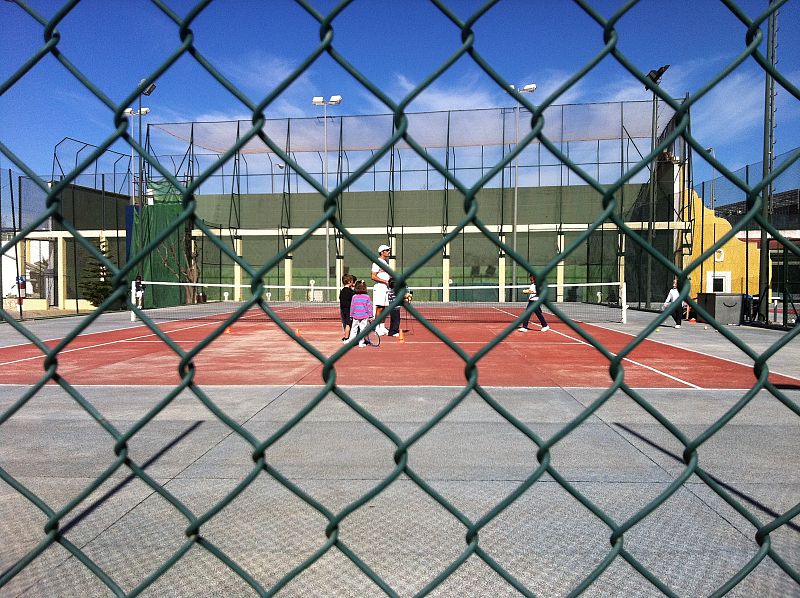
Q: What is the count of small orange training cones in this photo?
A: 3